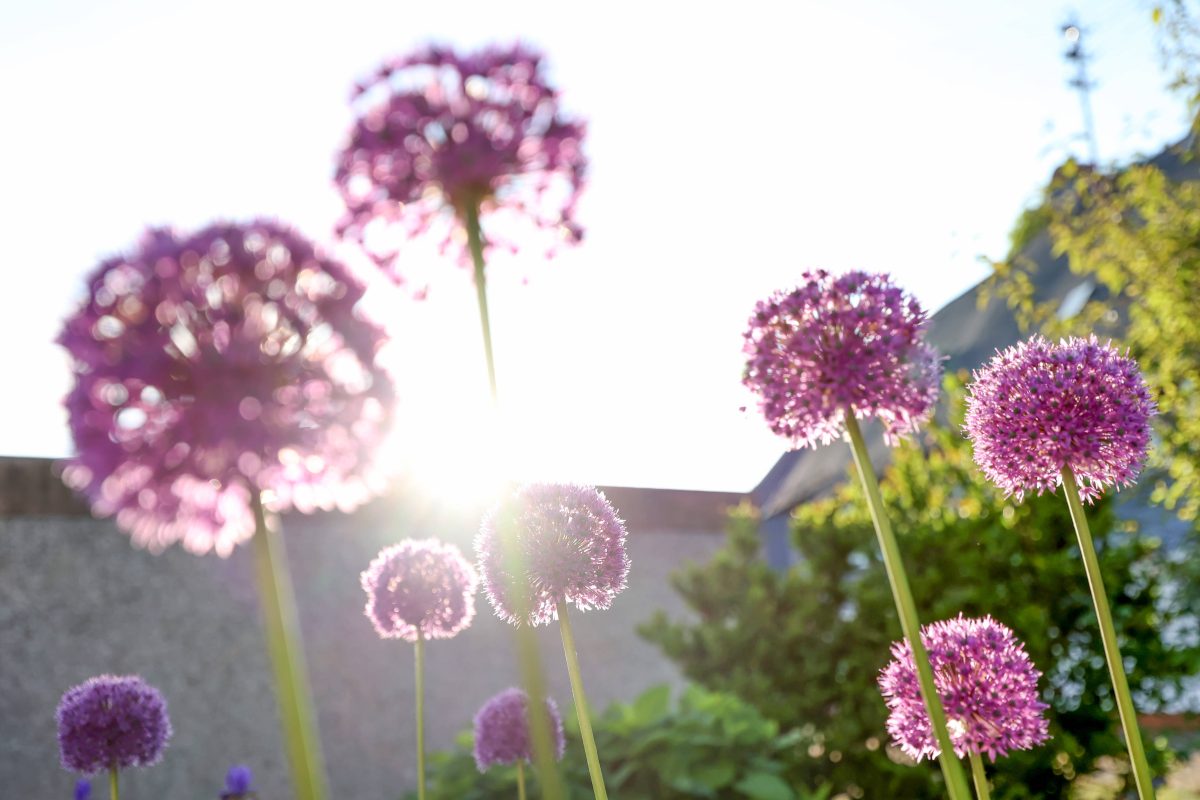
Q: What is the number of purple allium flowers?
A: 9